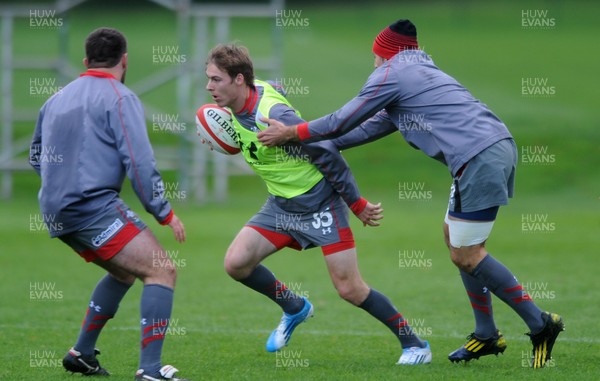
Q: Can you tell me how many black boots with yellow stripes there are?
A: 2